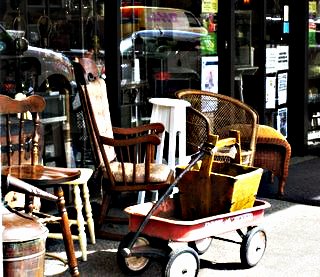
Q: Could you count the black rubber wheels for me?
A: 4